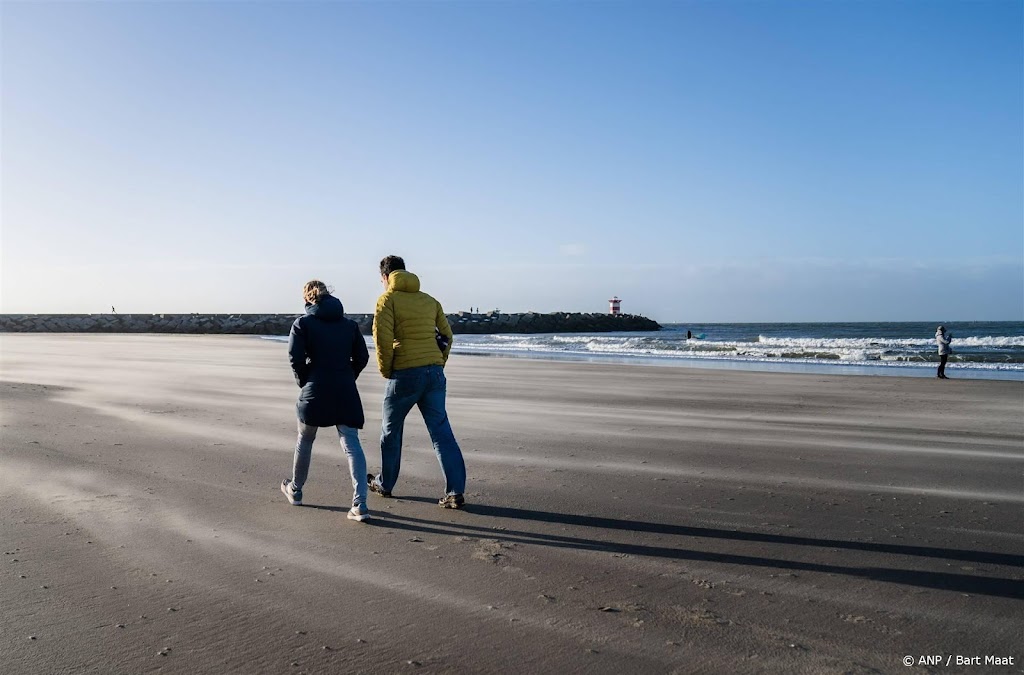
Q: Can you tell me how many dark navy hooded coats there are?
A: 1